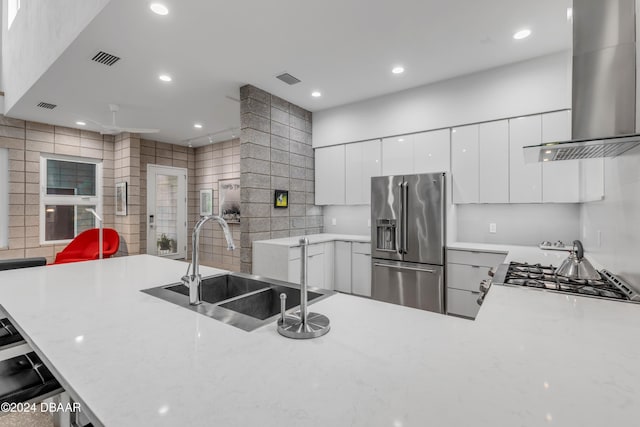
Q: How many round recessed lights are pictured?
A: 7